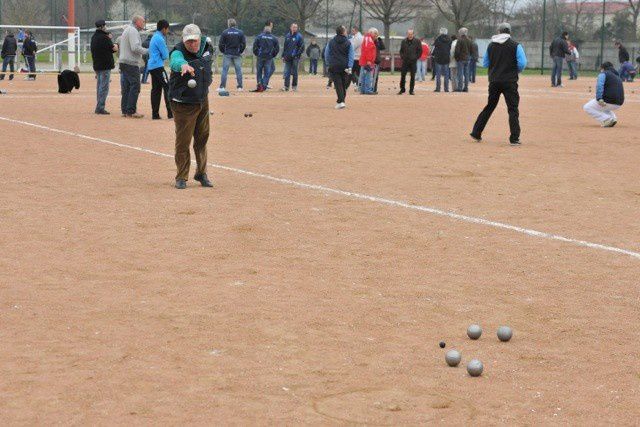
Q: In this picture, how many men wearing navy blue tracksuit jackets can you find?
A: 3